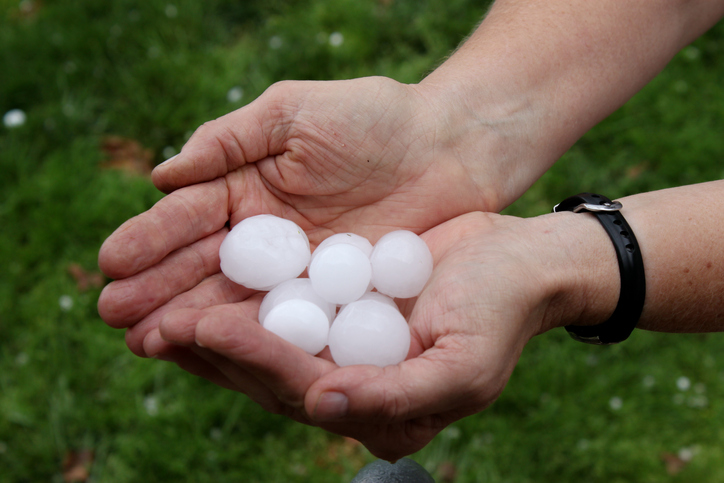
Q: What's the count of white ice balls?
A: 8